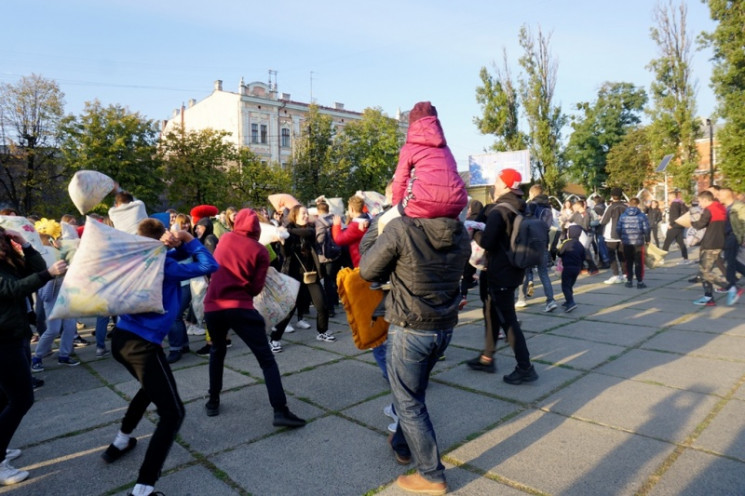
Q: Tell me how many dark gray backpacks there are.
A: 1